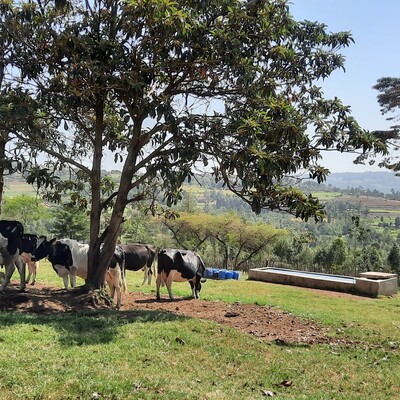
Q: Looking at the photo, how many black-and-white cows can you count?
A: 5